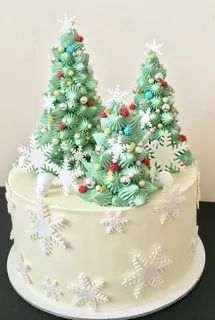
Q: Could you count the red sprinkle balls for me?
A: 12